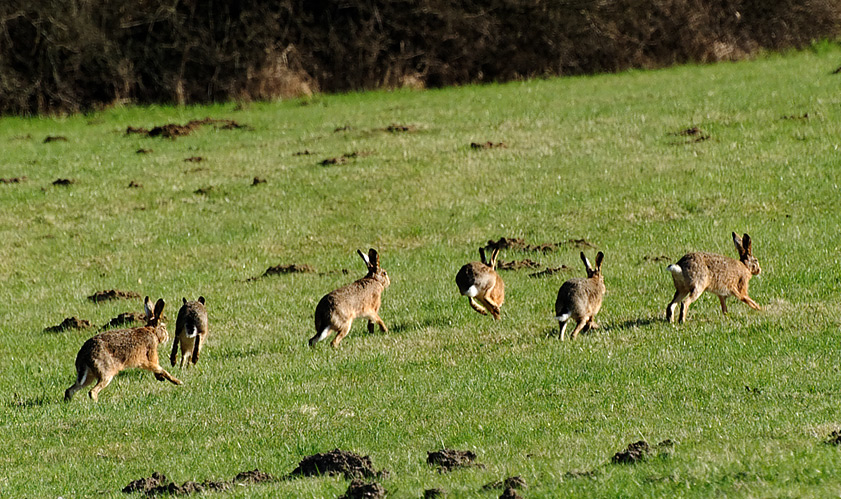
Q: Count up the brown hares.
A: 6